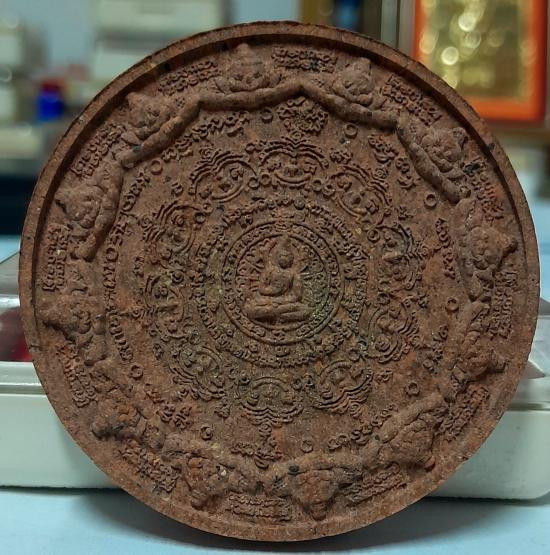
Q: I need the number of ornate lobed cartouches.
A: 10